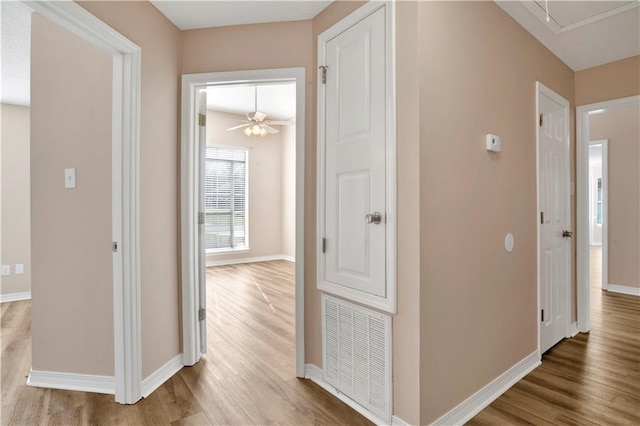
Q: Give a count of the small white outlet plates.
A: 2